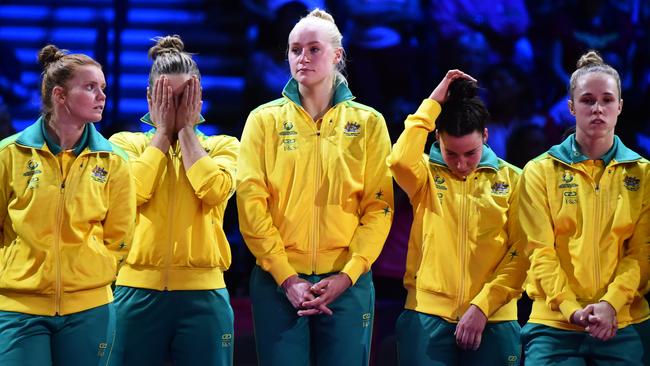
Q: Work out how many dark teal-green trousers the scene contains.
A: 5